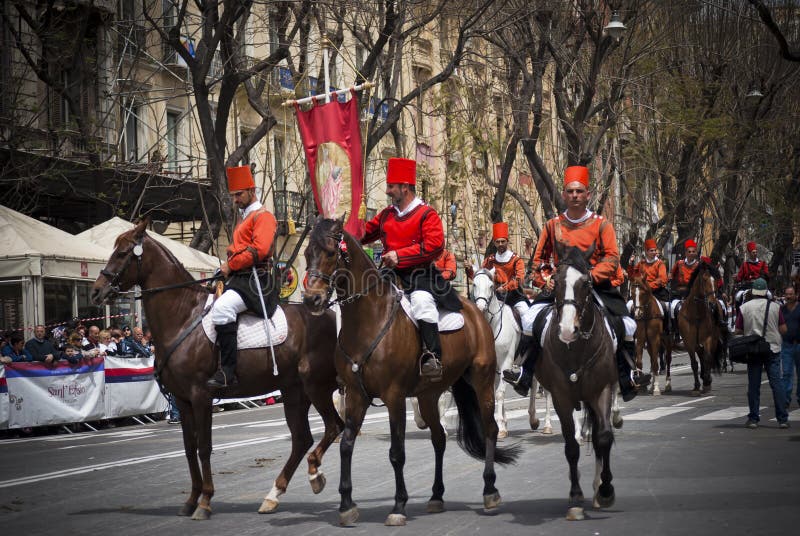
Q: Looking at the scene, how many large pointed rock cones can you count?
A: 0